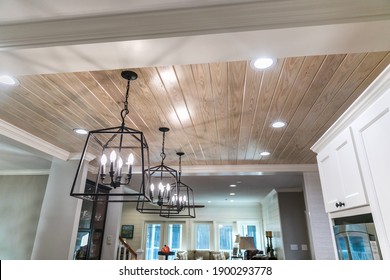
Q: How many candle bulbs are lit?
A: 12